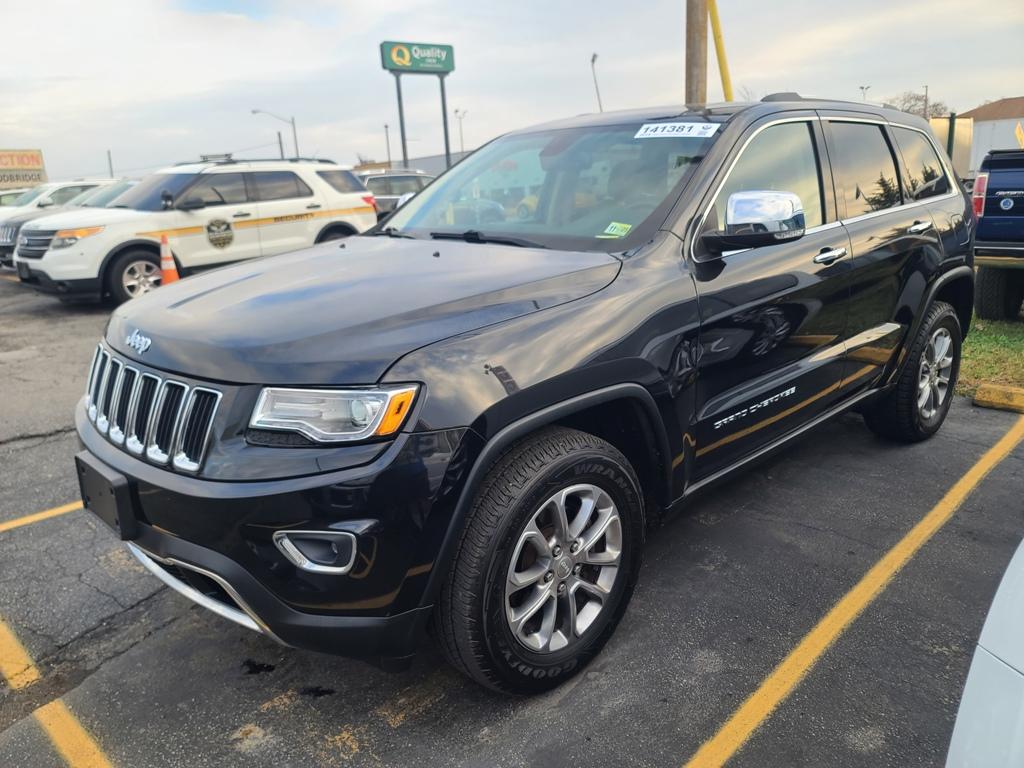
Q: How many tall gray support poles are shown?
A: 2